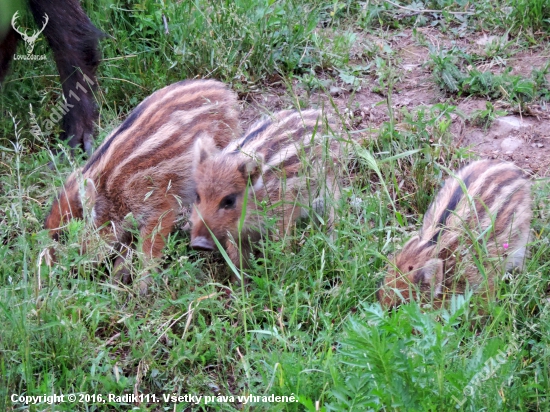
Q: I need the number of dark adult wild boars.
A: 1